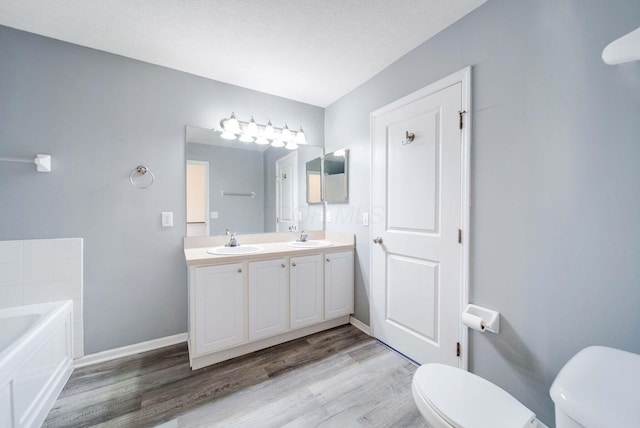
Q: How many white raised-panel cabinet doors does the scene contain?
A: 4